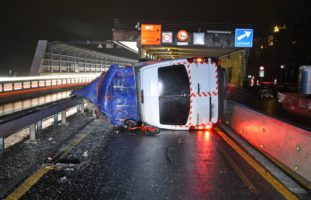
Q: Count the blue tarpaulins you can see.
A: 1